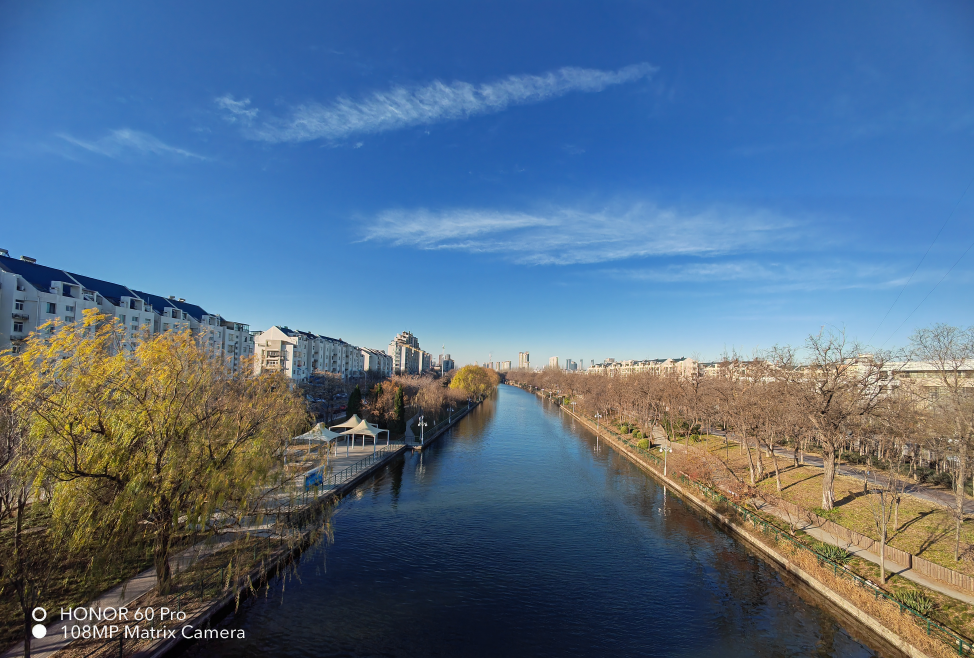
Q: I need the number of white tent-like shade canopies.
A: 3